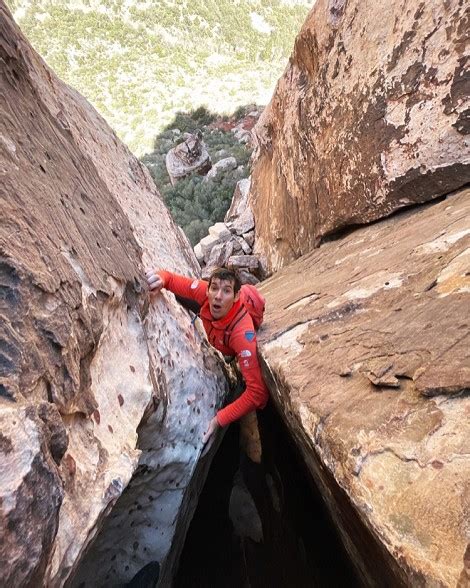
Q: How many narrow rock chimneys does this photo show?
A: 1